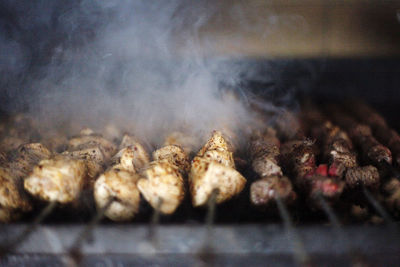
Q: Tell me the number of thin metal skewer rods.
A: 7